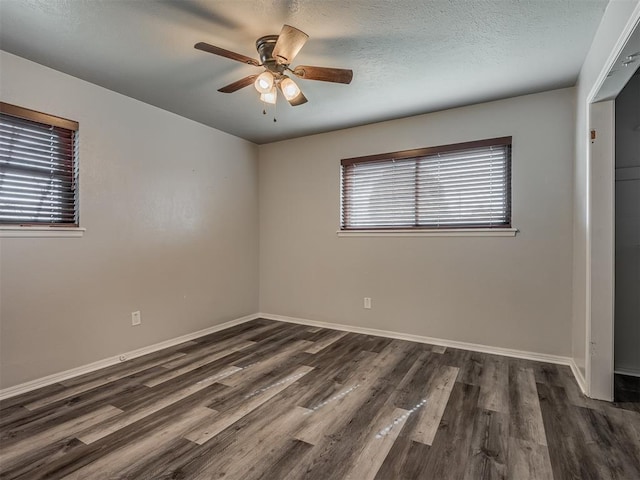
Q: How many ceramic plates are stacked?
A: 0